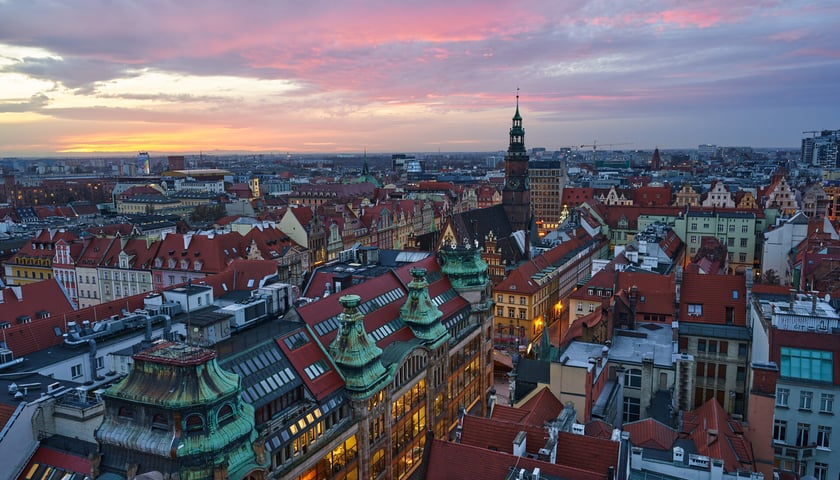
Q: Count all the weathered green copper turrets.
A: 4